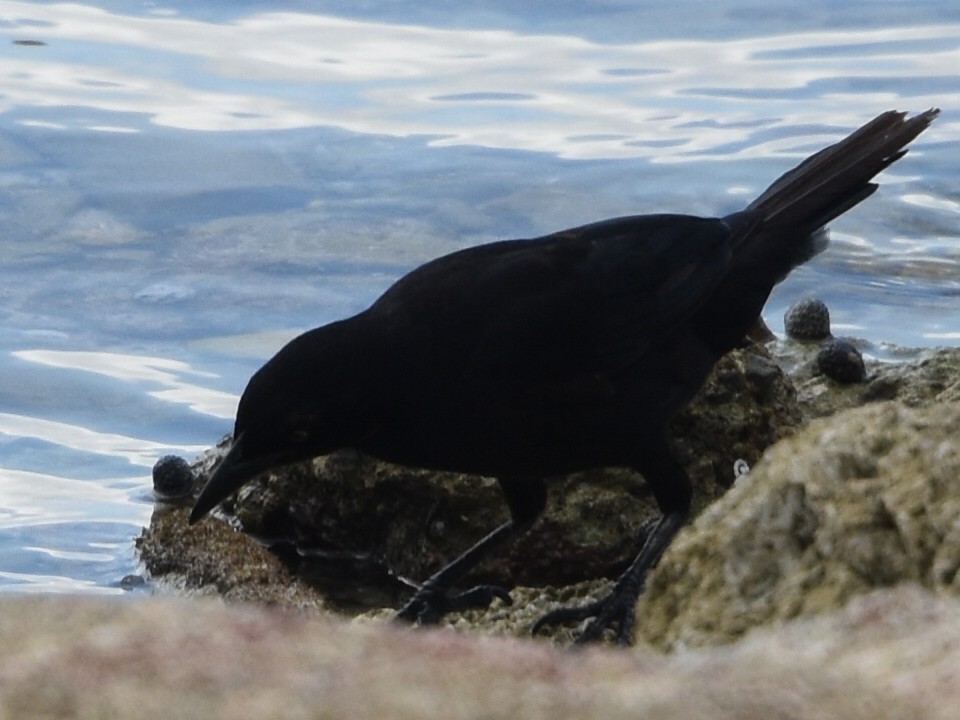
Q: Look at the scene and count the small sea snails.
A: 3